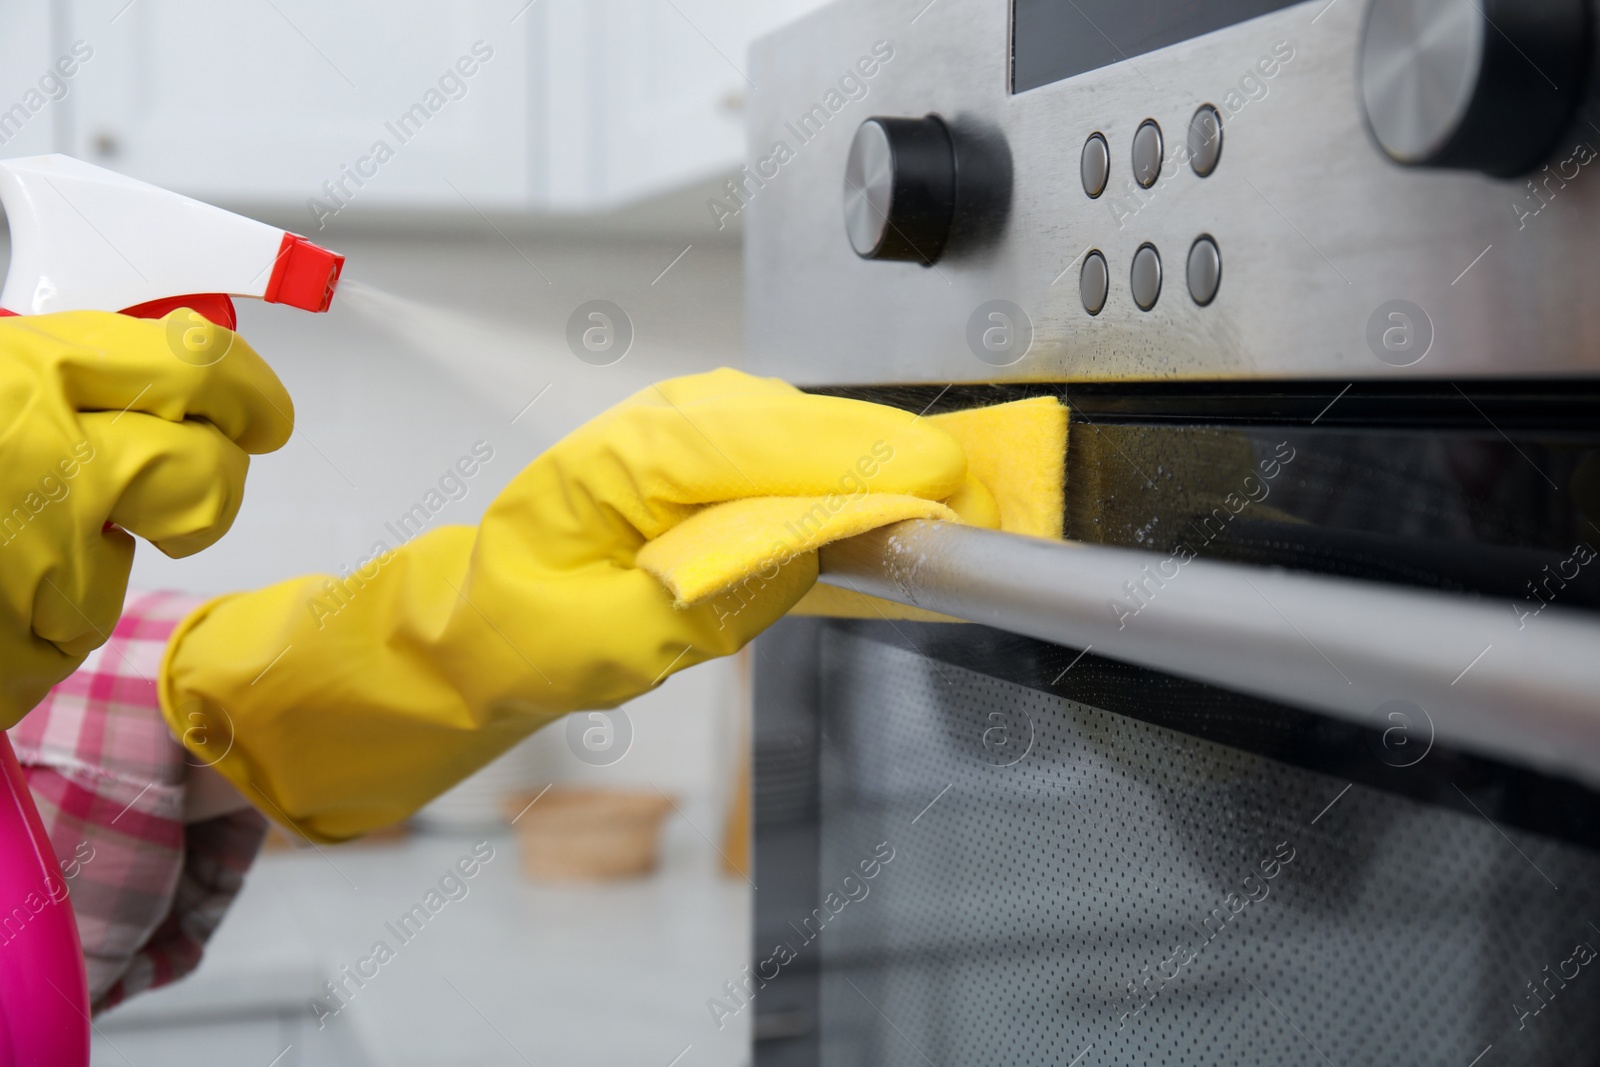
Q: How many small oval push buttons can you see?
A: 6